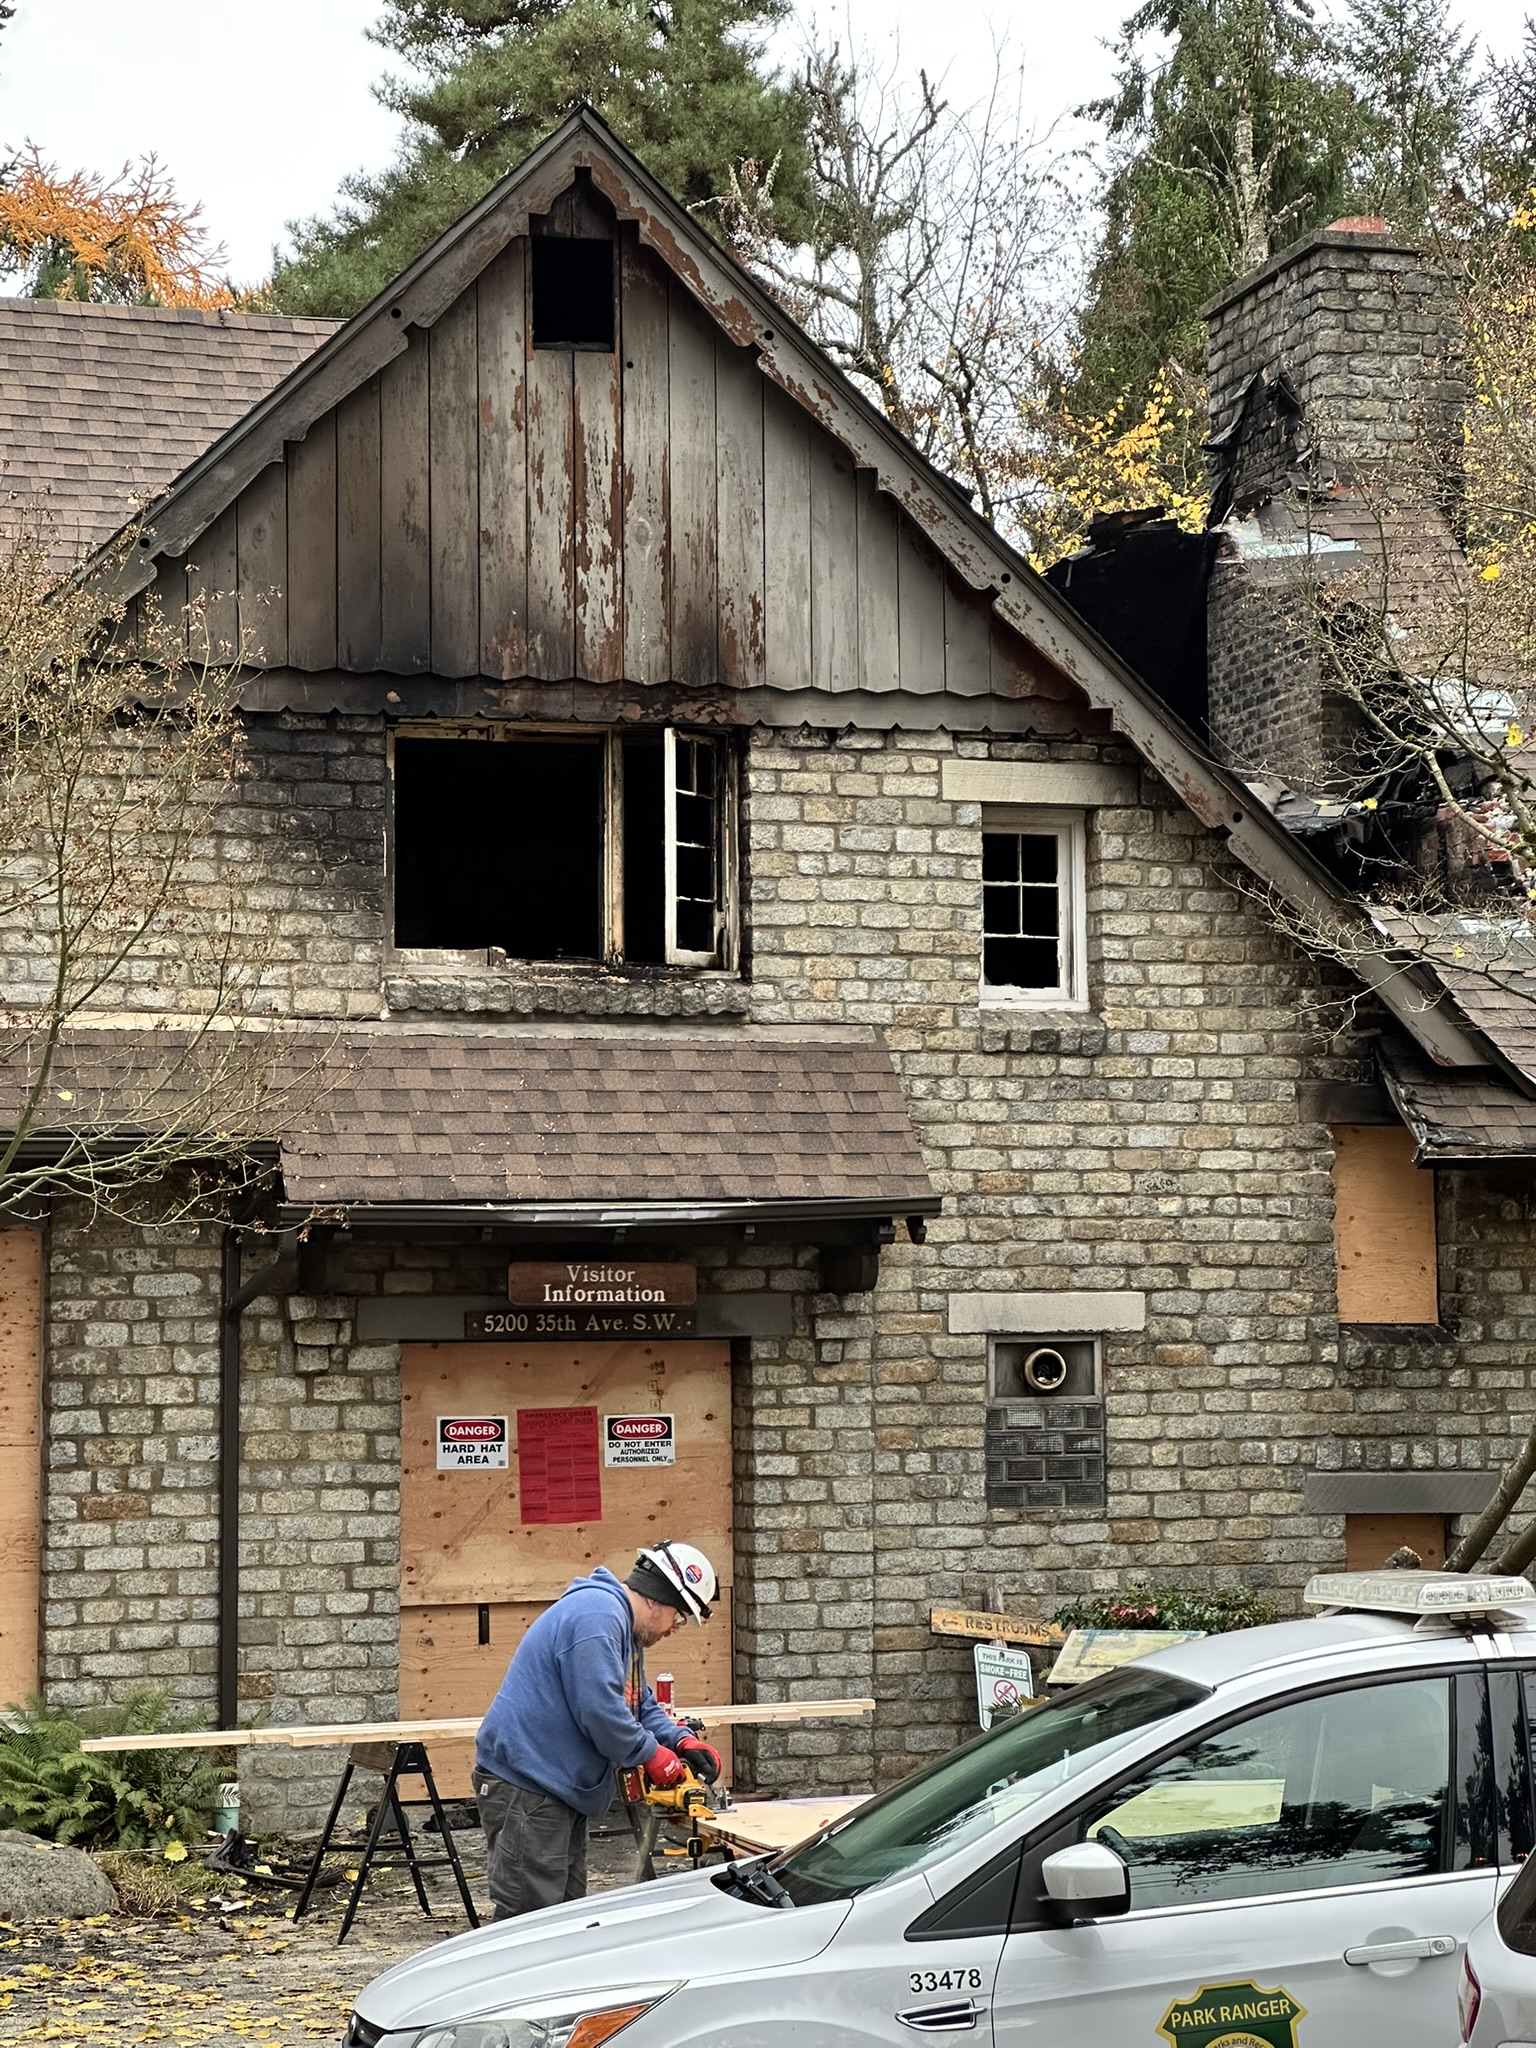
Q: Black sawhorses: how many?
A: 2